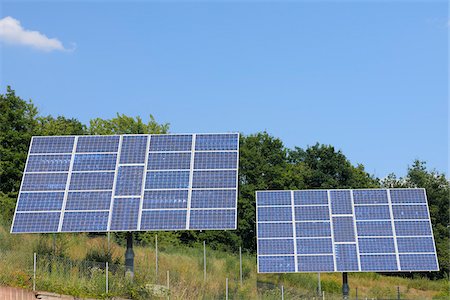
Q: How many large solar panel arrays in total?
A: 2